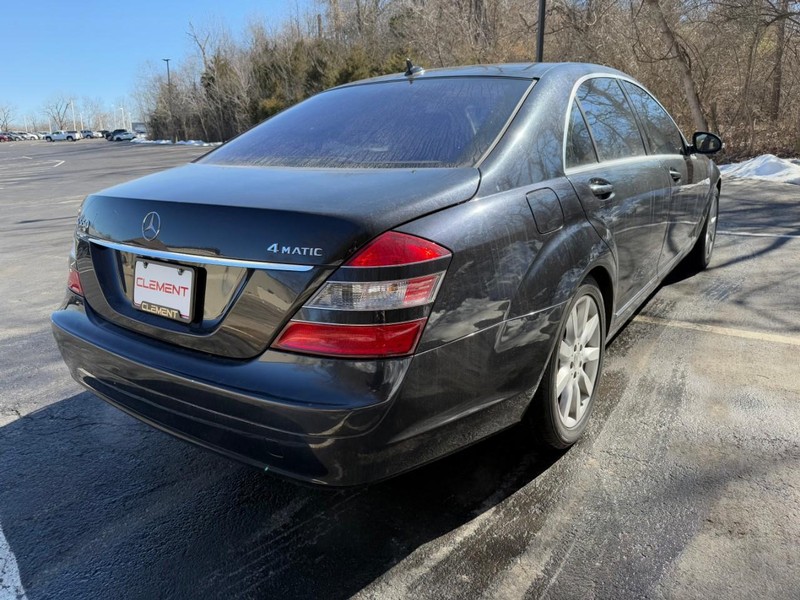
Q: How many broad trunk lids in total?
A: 1